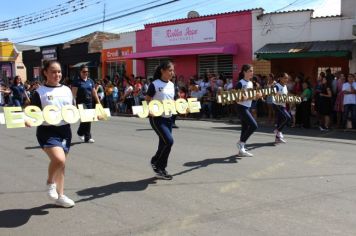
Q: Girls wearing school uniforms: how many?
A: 4